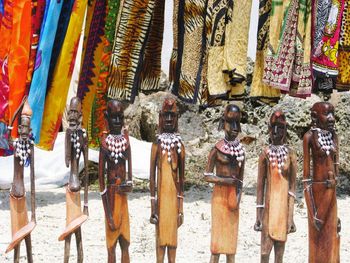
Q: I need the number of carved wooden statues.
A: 7